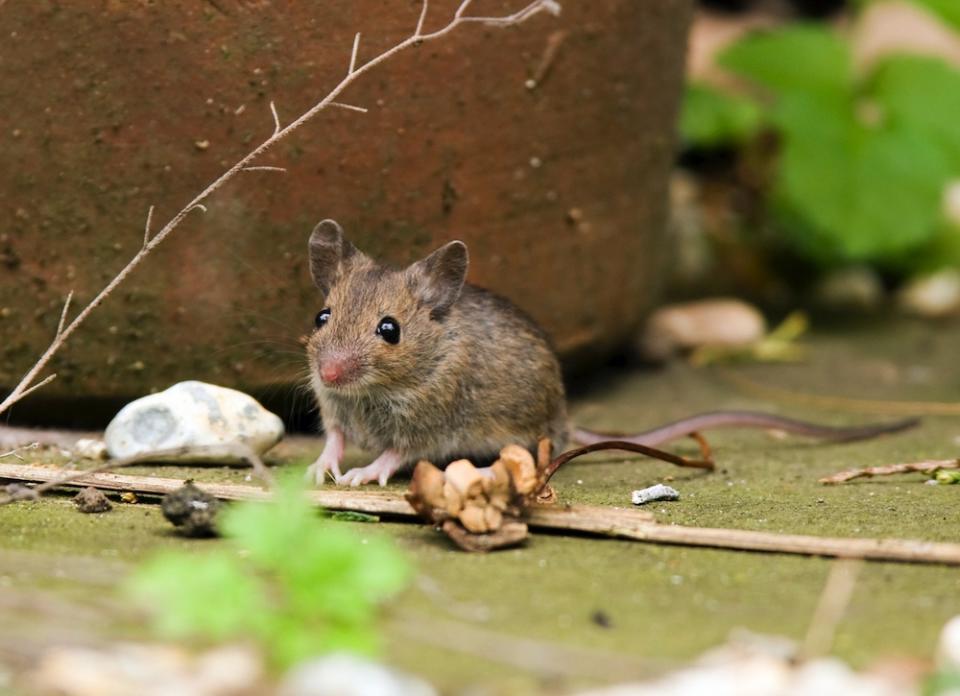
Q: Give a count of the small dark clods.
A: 2